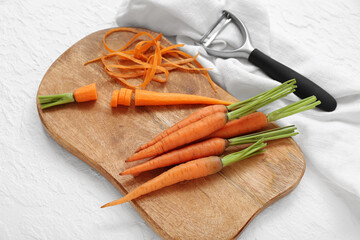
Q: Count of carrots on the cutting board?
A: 6